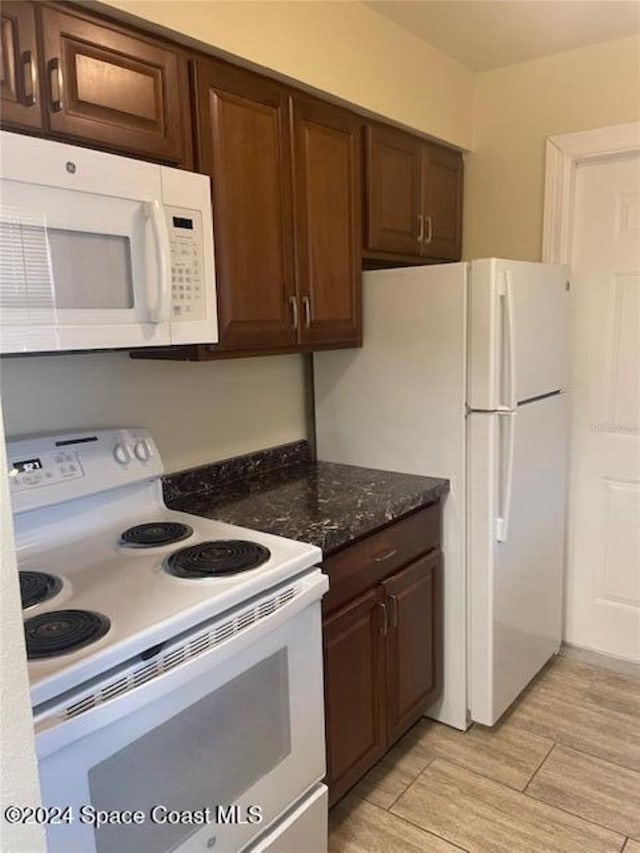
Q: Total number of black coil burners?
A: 4